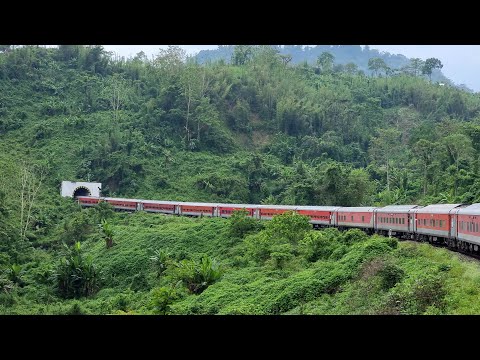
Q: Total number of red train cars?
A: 11